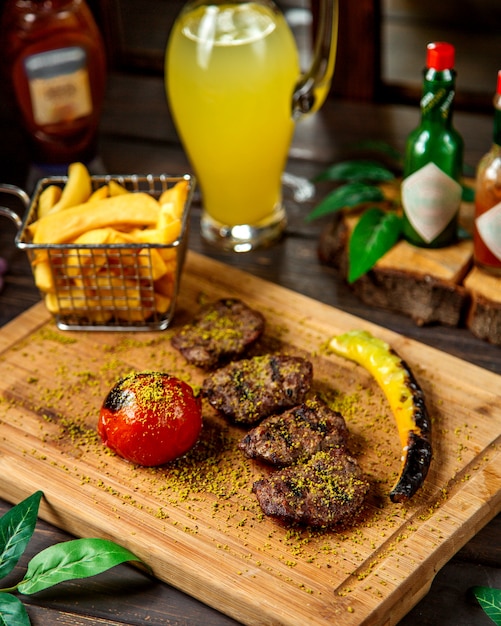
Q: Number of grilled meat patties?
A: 4